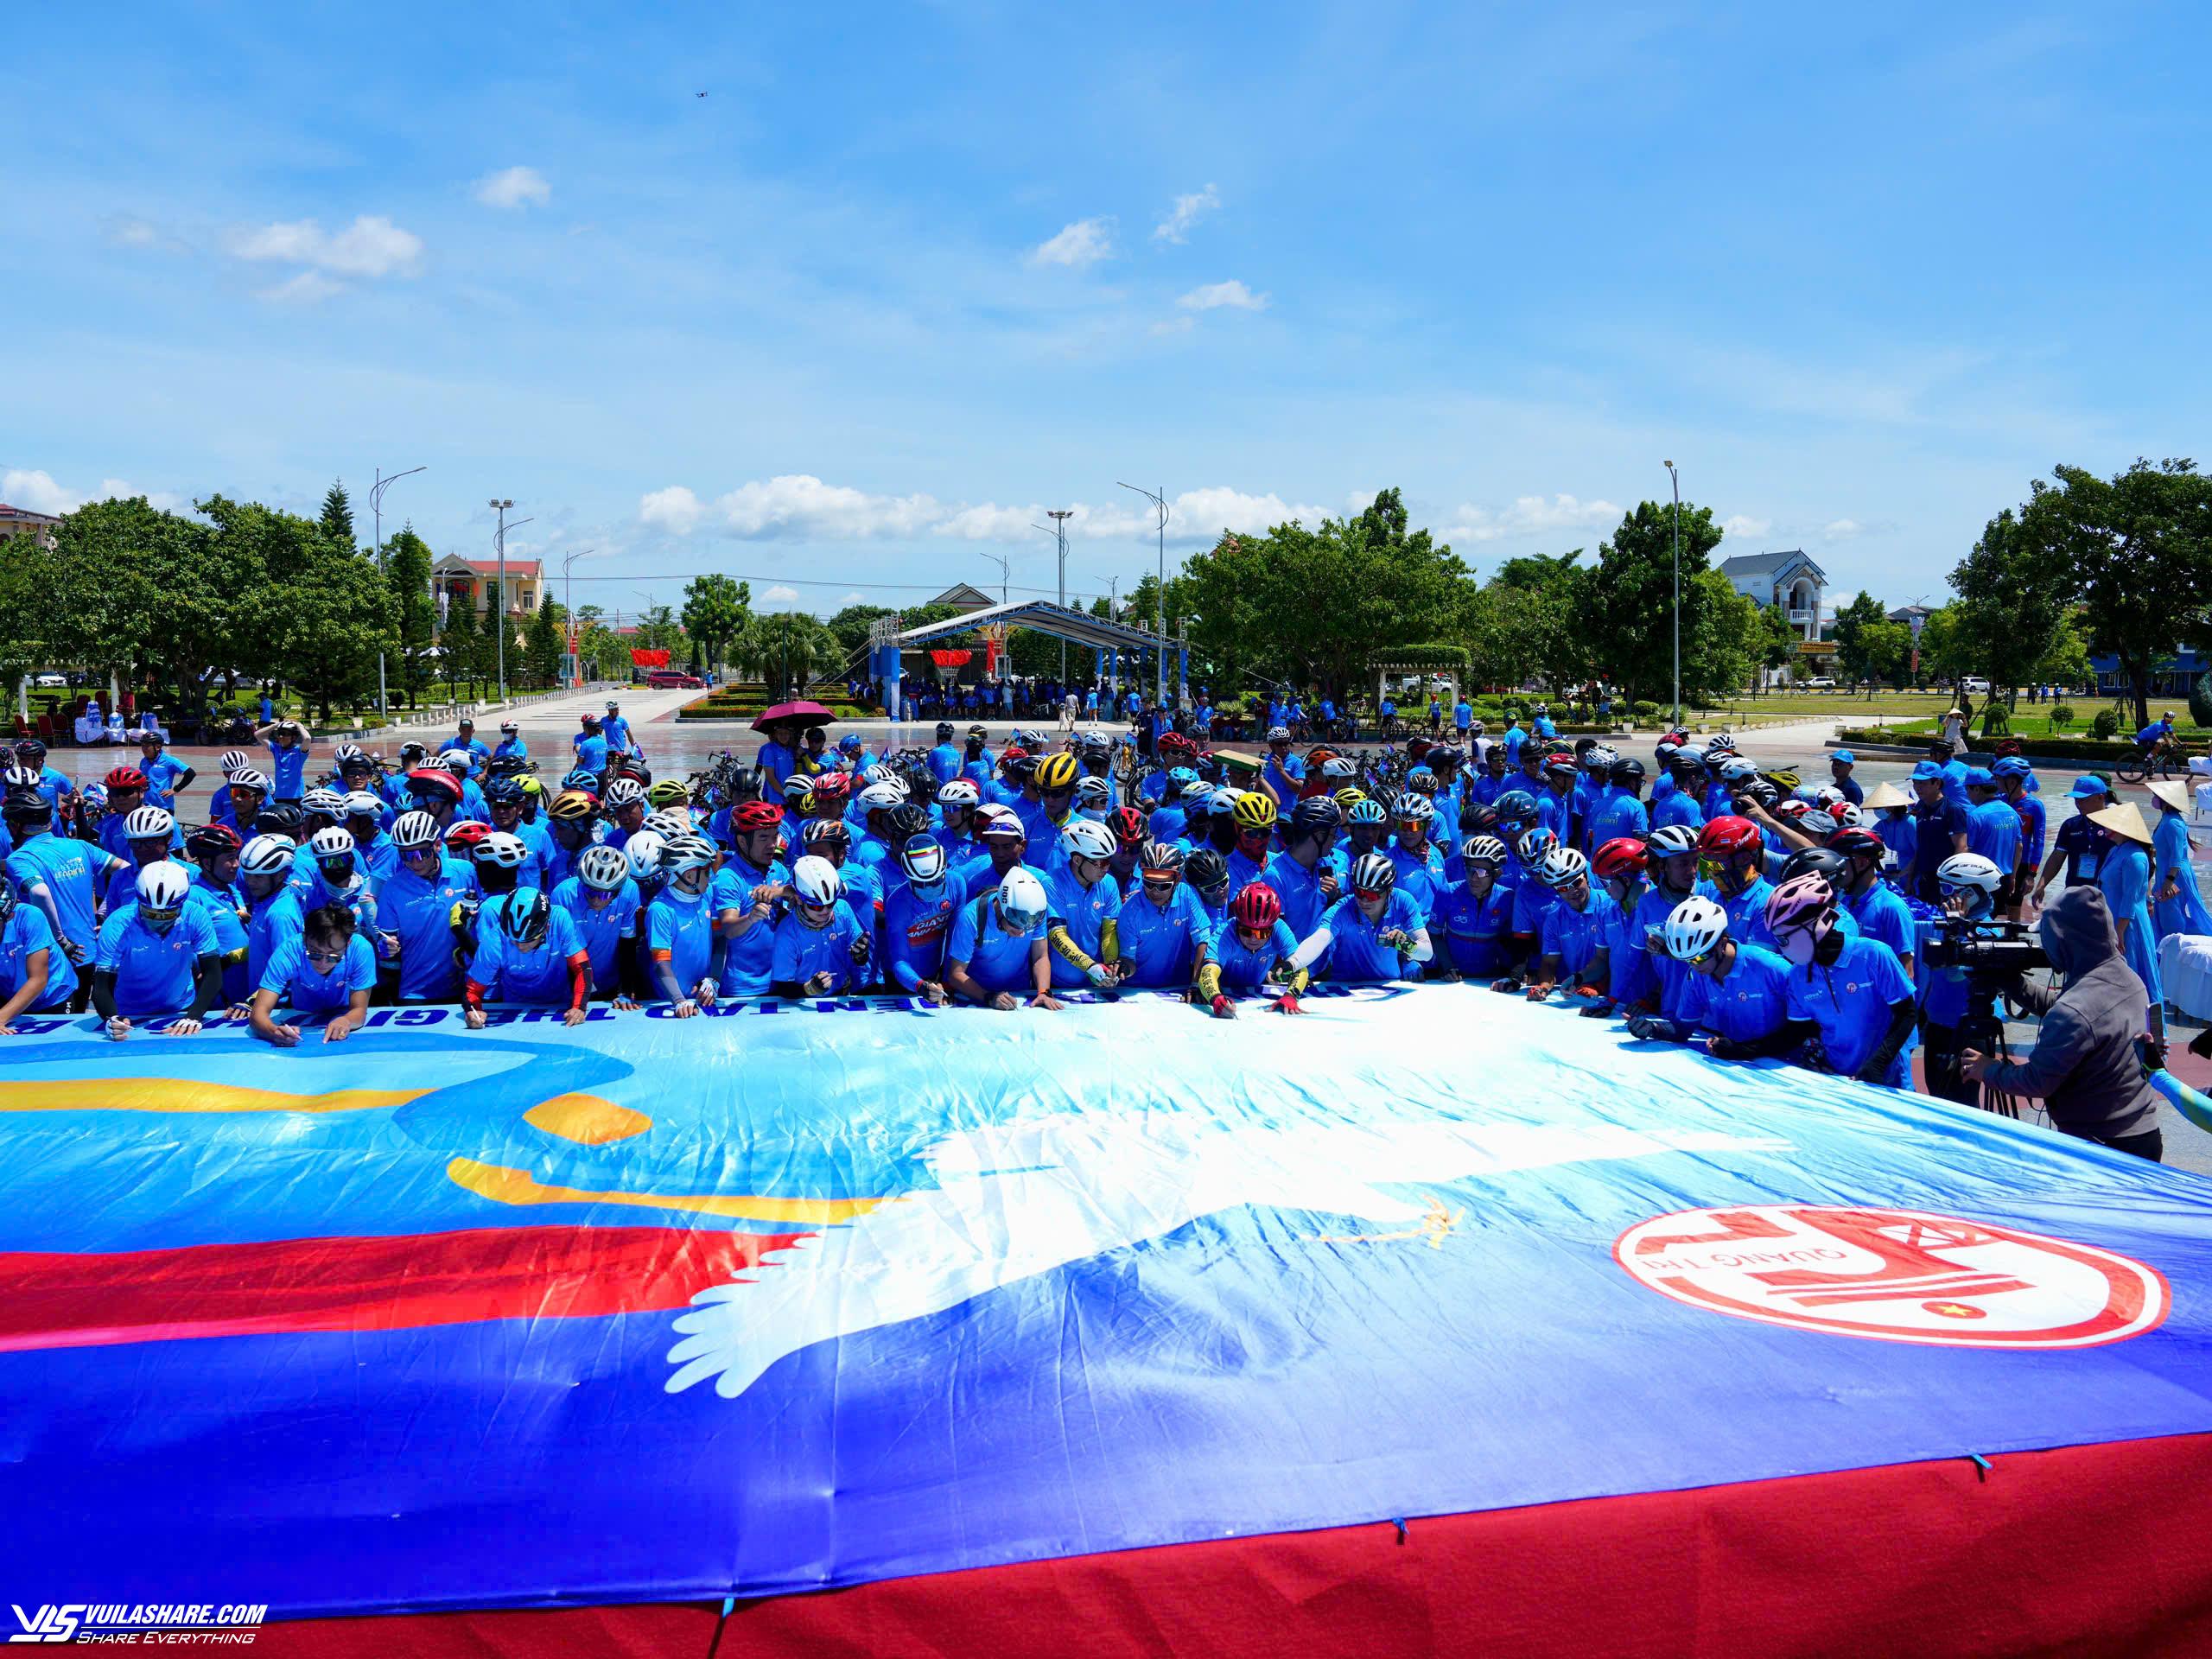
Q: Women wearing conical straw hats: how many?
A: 4